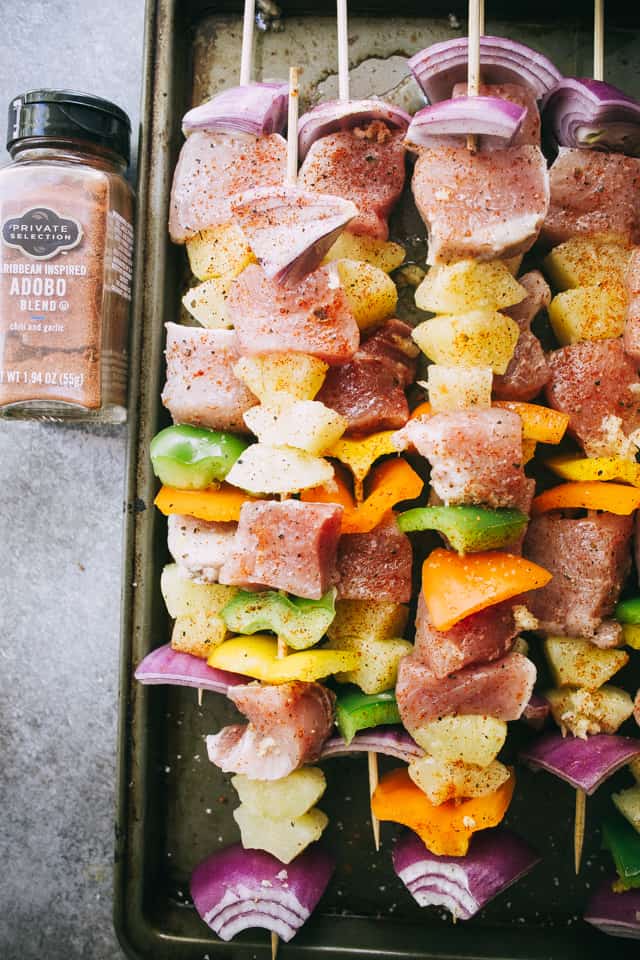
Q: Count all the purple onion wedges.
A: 12